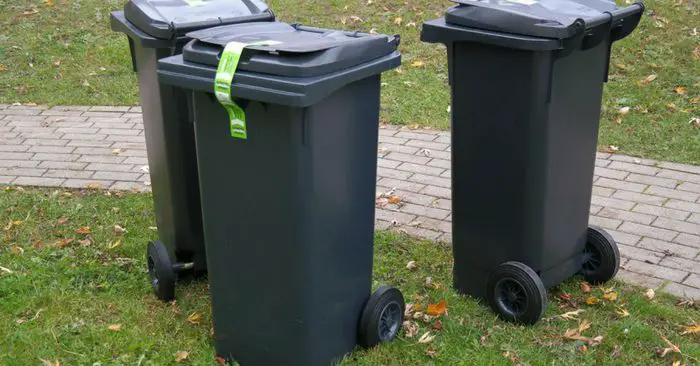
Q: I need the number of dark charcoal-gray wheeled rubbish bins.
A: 3